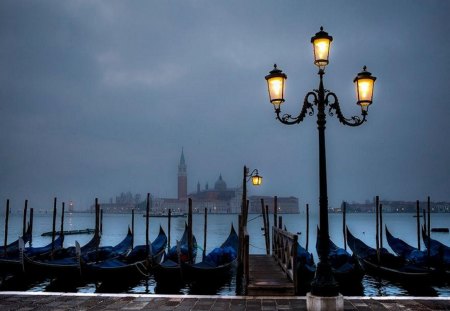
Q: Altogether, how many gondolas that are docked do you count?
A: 12